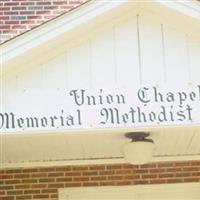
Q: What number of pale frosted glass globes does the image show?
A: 1